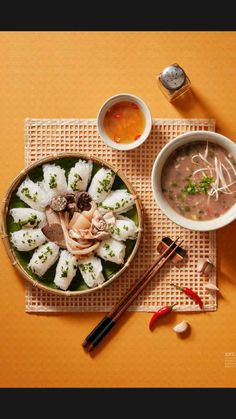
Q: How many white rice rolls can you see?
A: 12